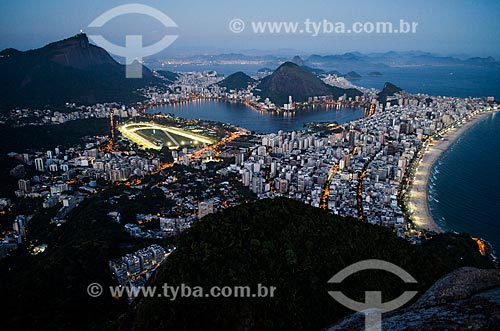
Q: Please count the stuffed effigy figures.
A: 0